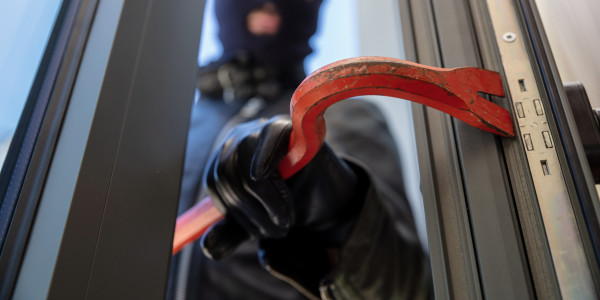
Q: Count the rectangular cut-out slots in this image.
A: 6